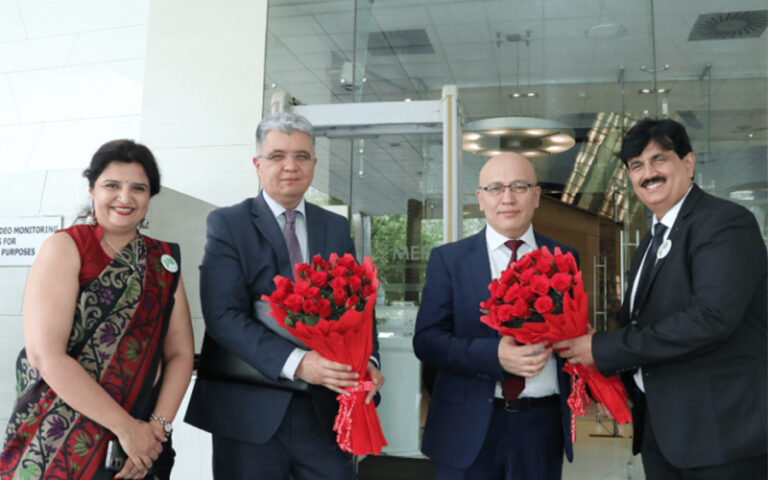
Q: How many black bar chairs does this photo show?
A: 0